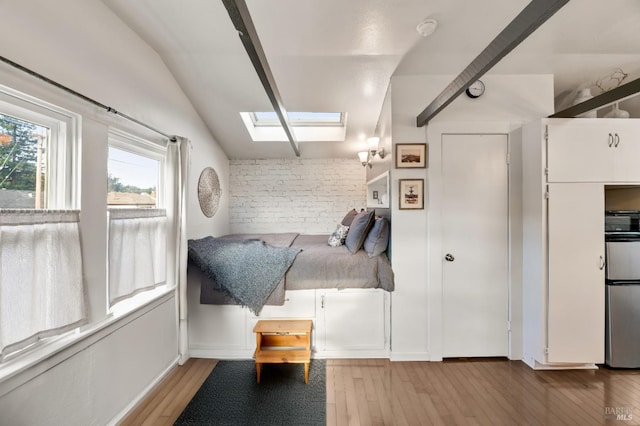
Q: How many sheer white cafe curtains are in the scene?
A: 2